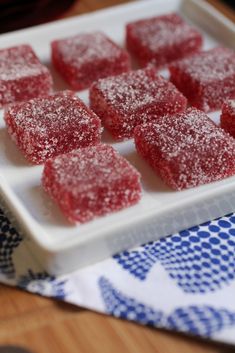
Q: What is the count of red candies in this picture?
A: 9